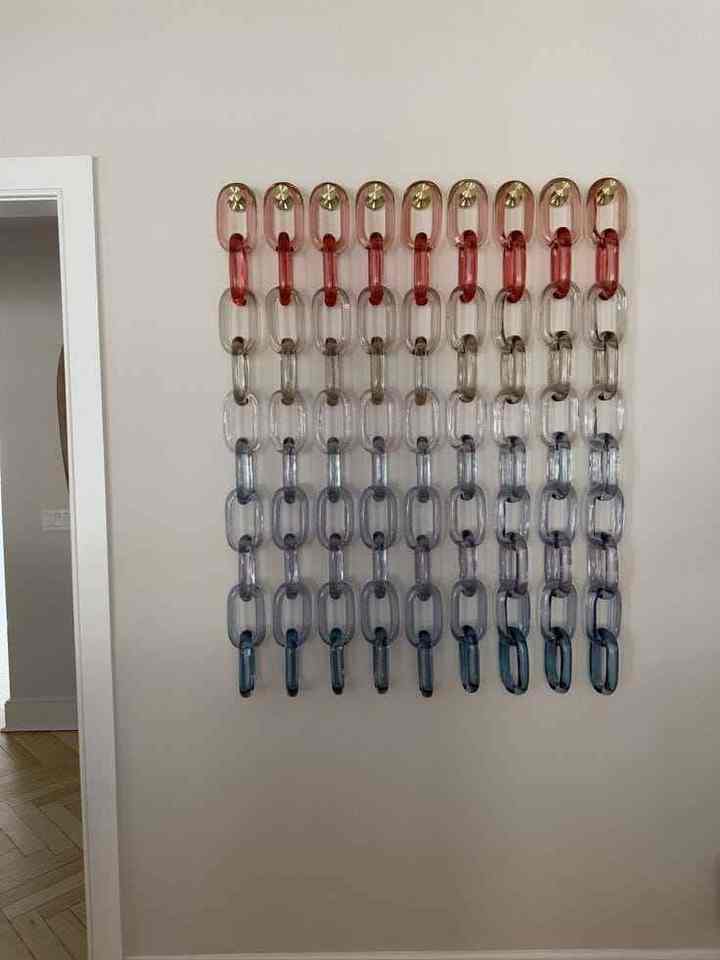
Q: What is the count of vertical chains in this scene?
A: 9